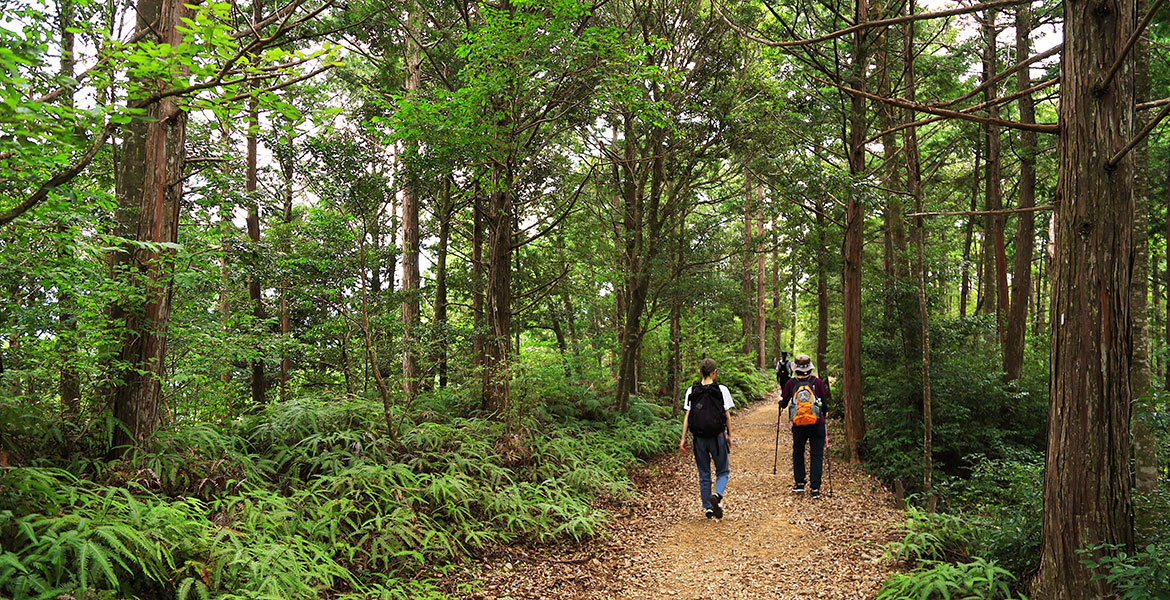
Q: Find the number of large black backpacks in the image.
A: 1